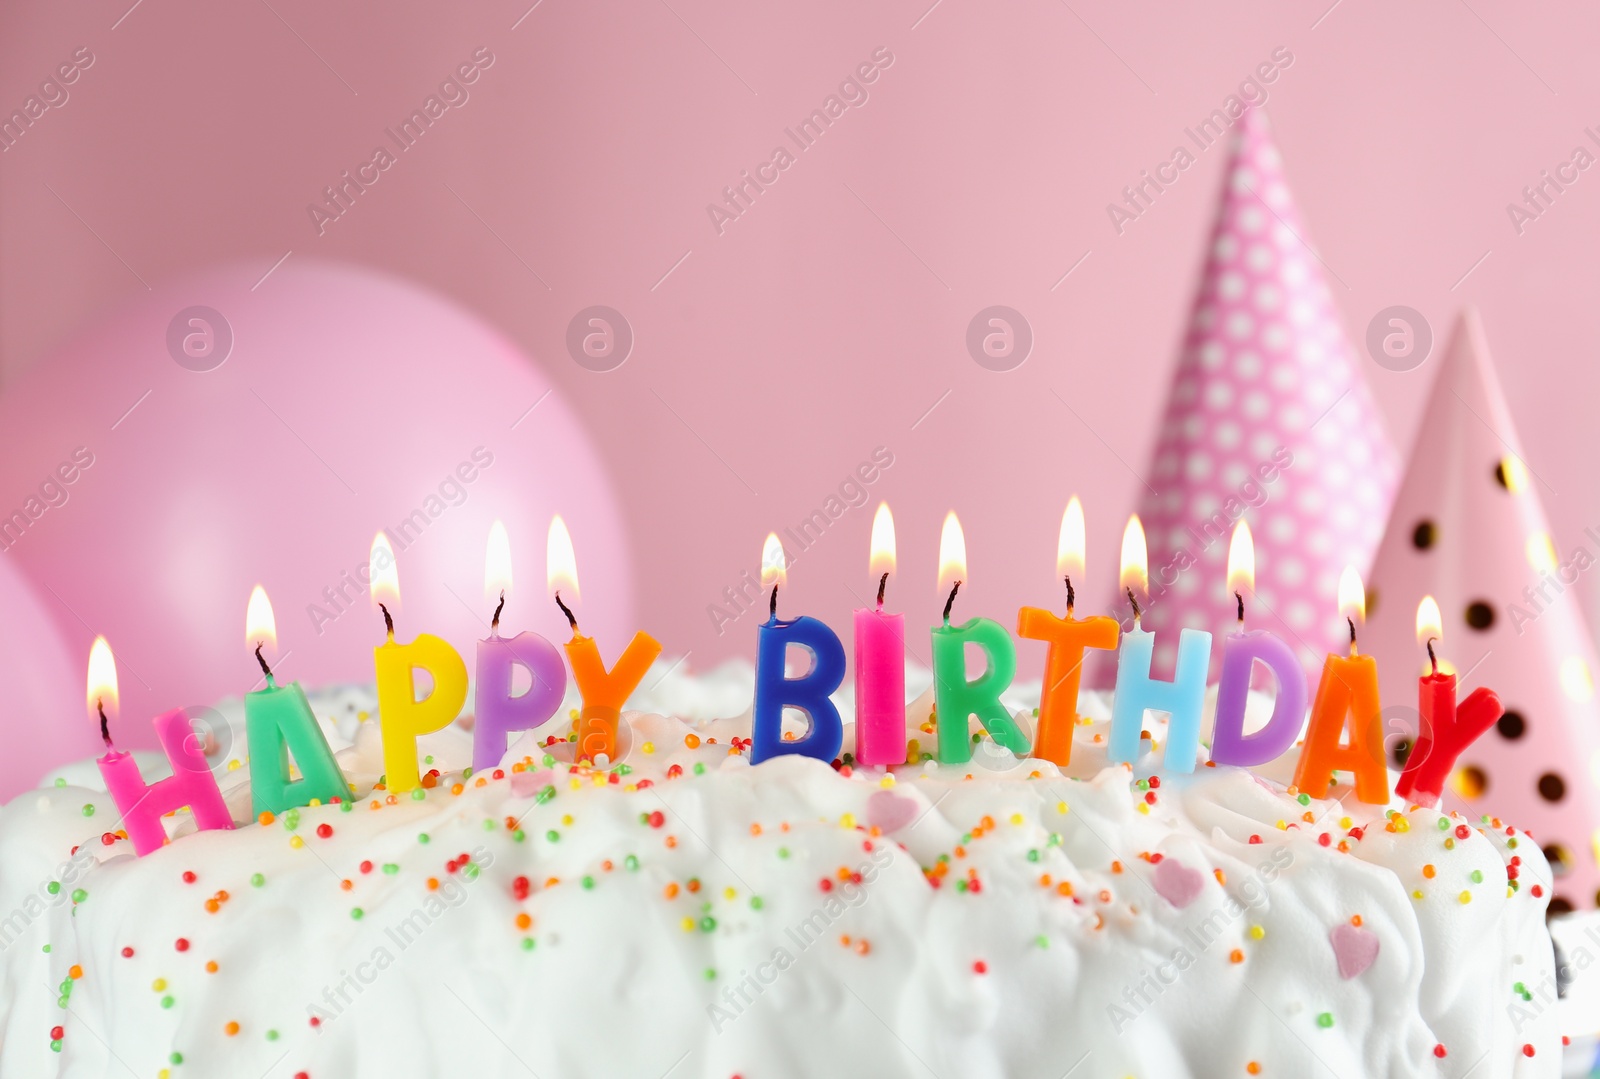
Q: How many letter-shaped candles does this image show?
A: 13